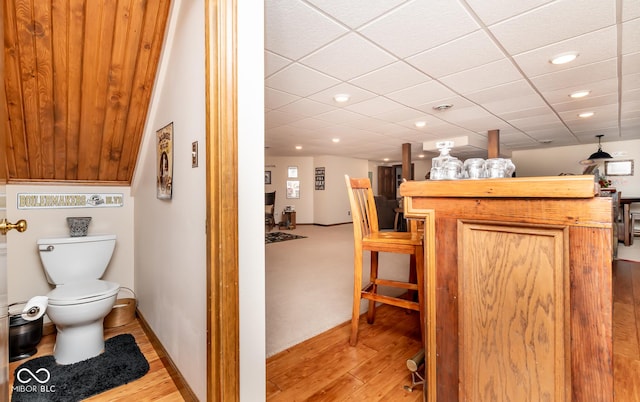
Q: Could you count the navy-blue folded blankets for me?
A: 0